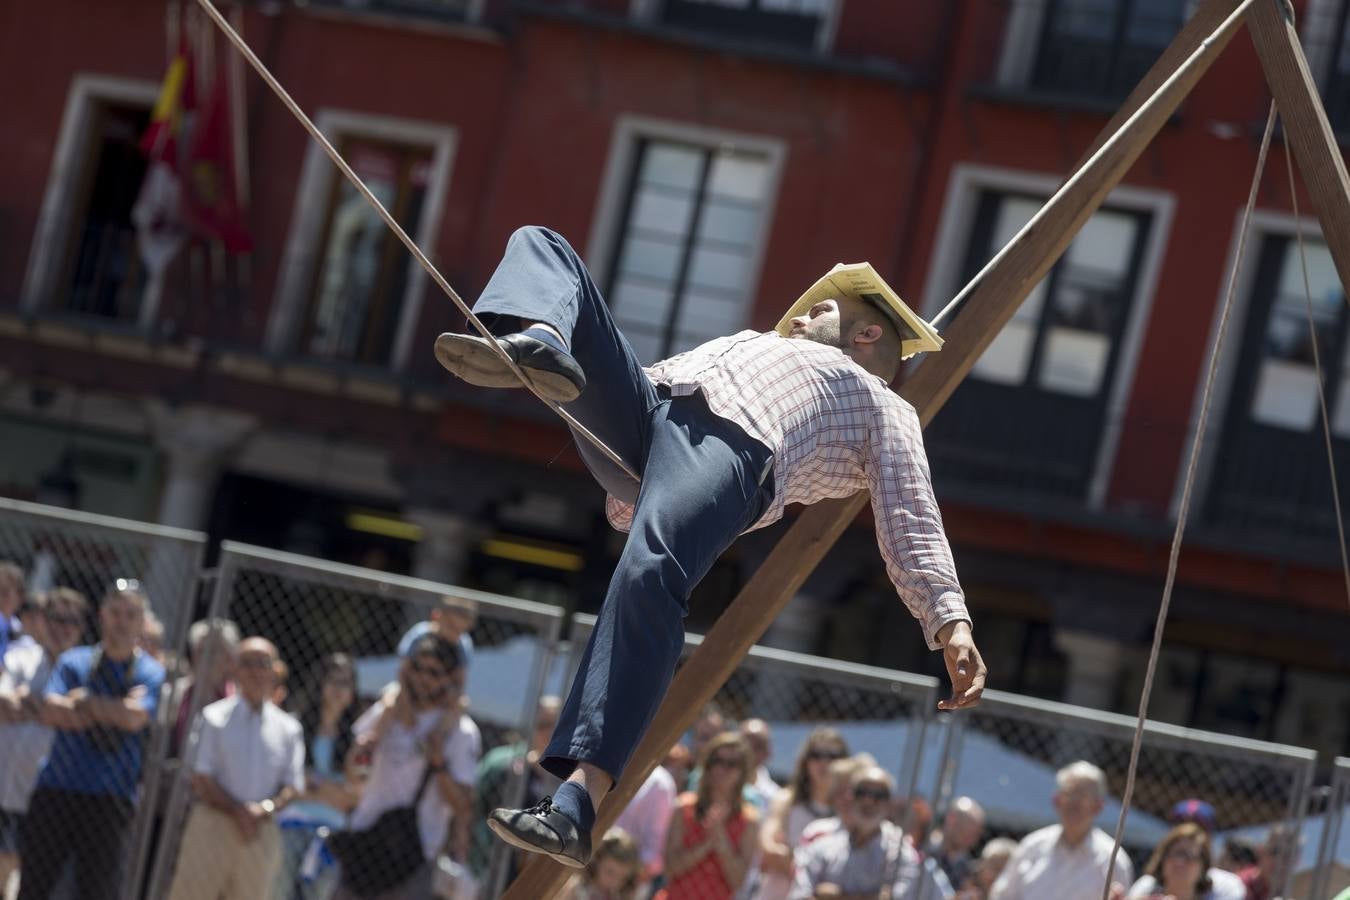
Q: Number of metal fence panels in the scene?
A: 5